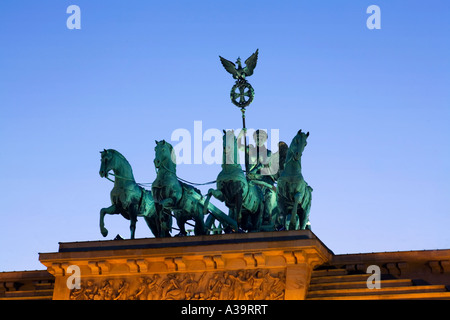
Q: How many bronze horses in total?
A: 4